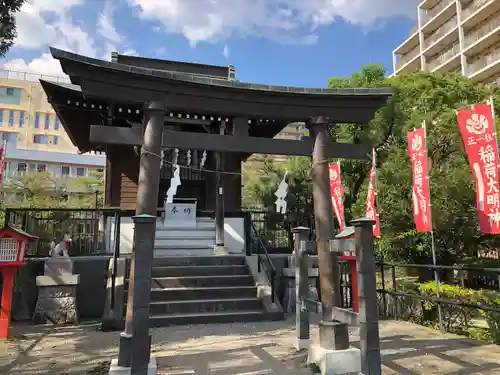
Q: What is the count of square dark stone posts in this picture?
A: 3